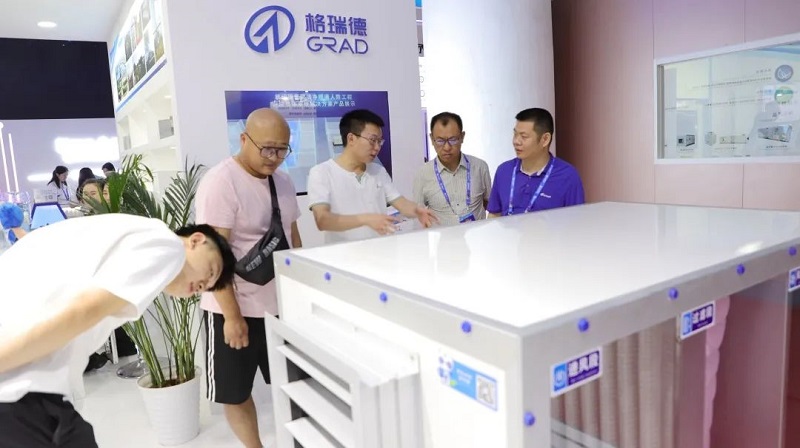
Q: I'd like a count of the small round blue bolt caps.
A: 9